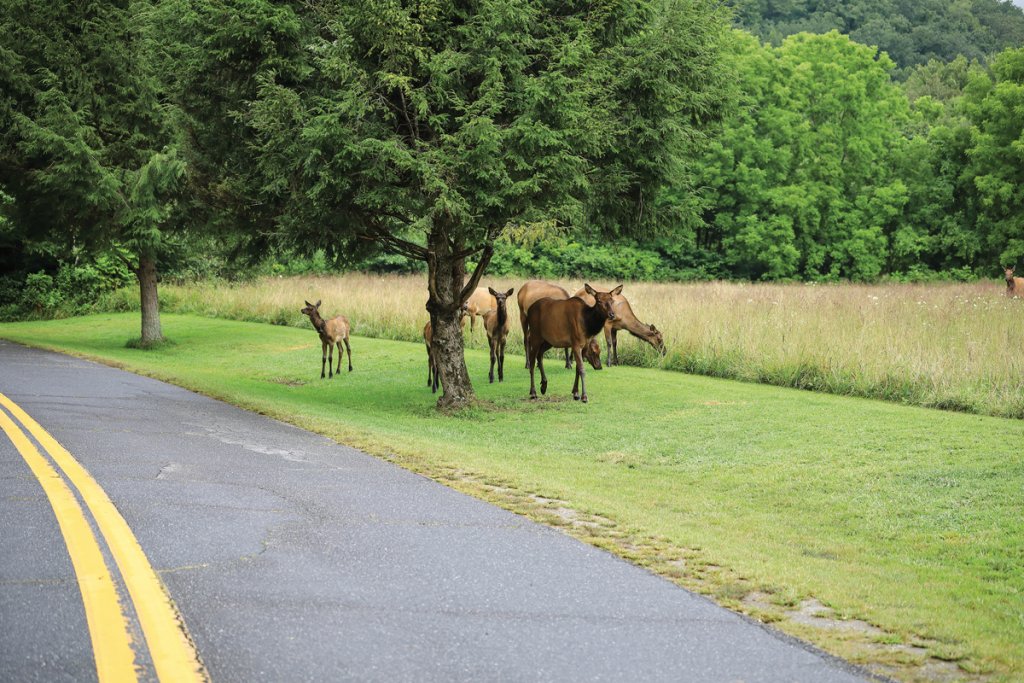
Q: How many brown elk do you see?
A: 8